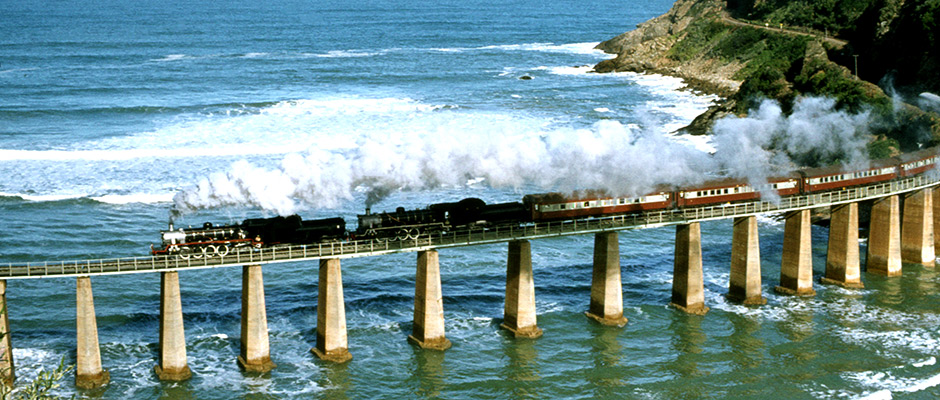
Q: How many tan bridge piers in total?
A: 15